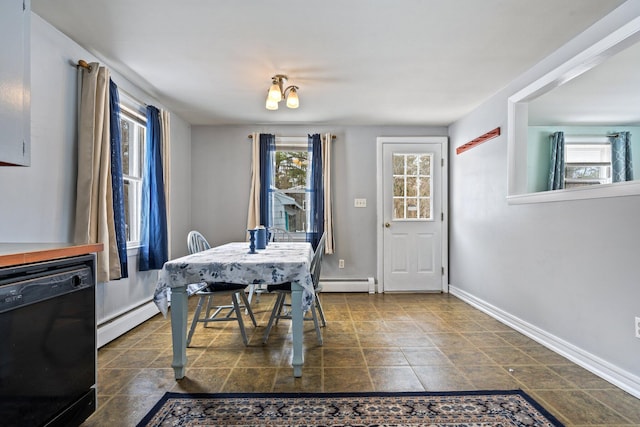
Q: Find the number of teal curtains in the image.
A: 2